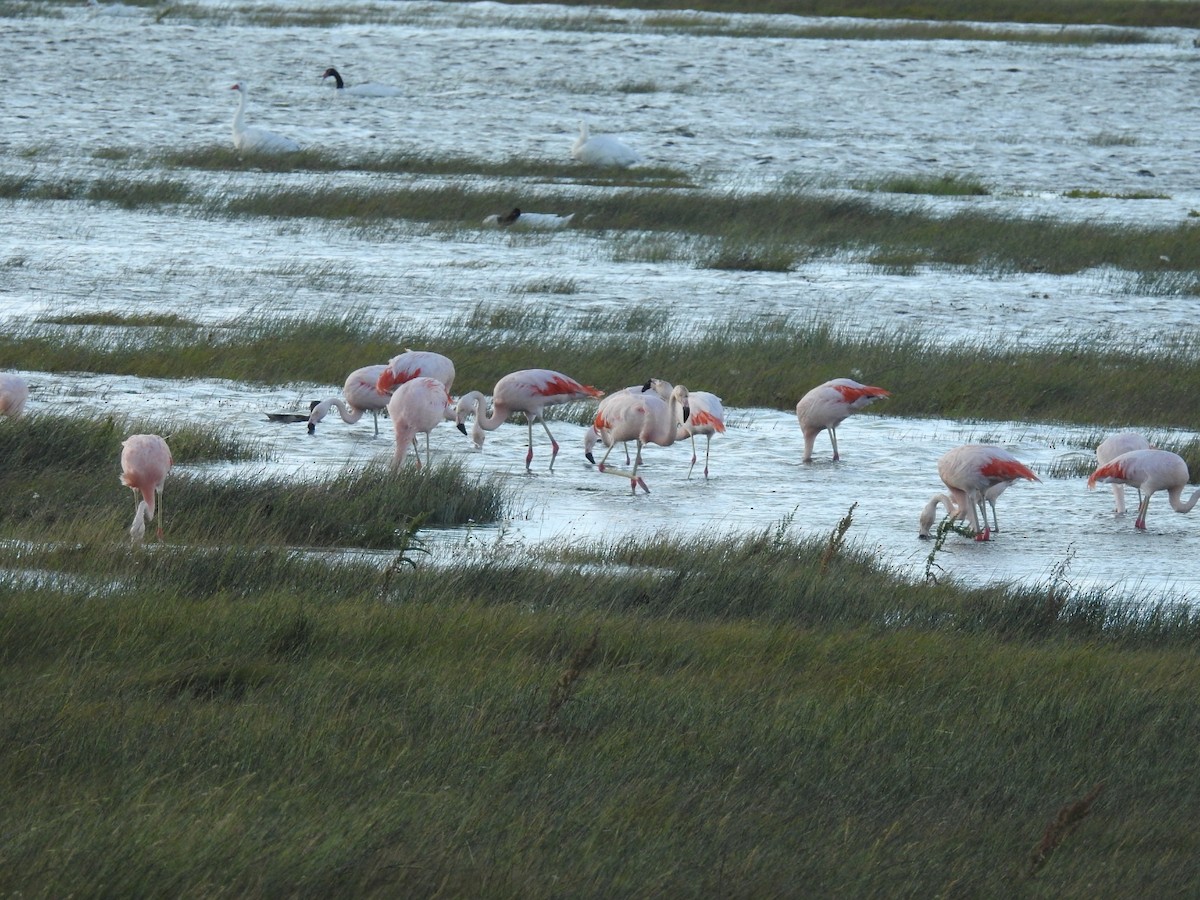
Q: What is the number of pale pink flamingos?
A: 14